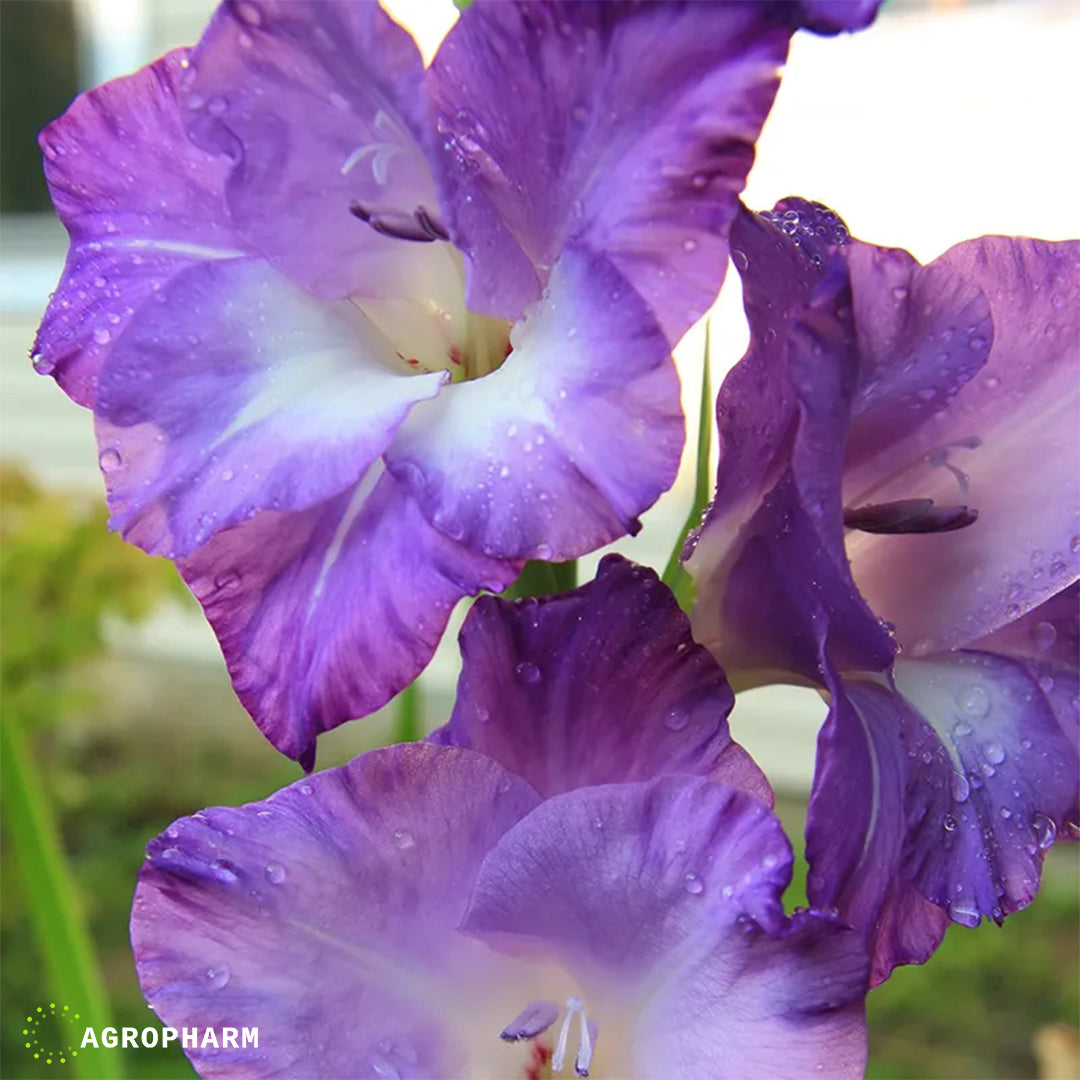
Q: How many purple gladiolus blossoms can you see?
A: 3